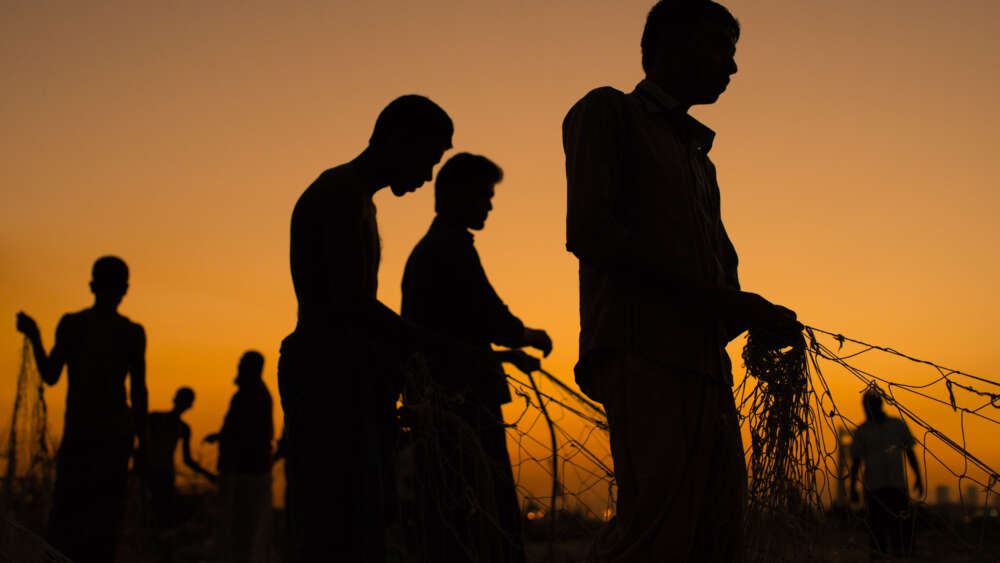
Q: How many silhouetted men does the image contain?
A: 7